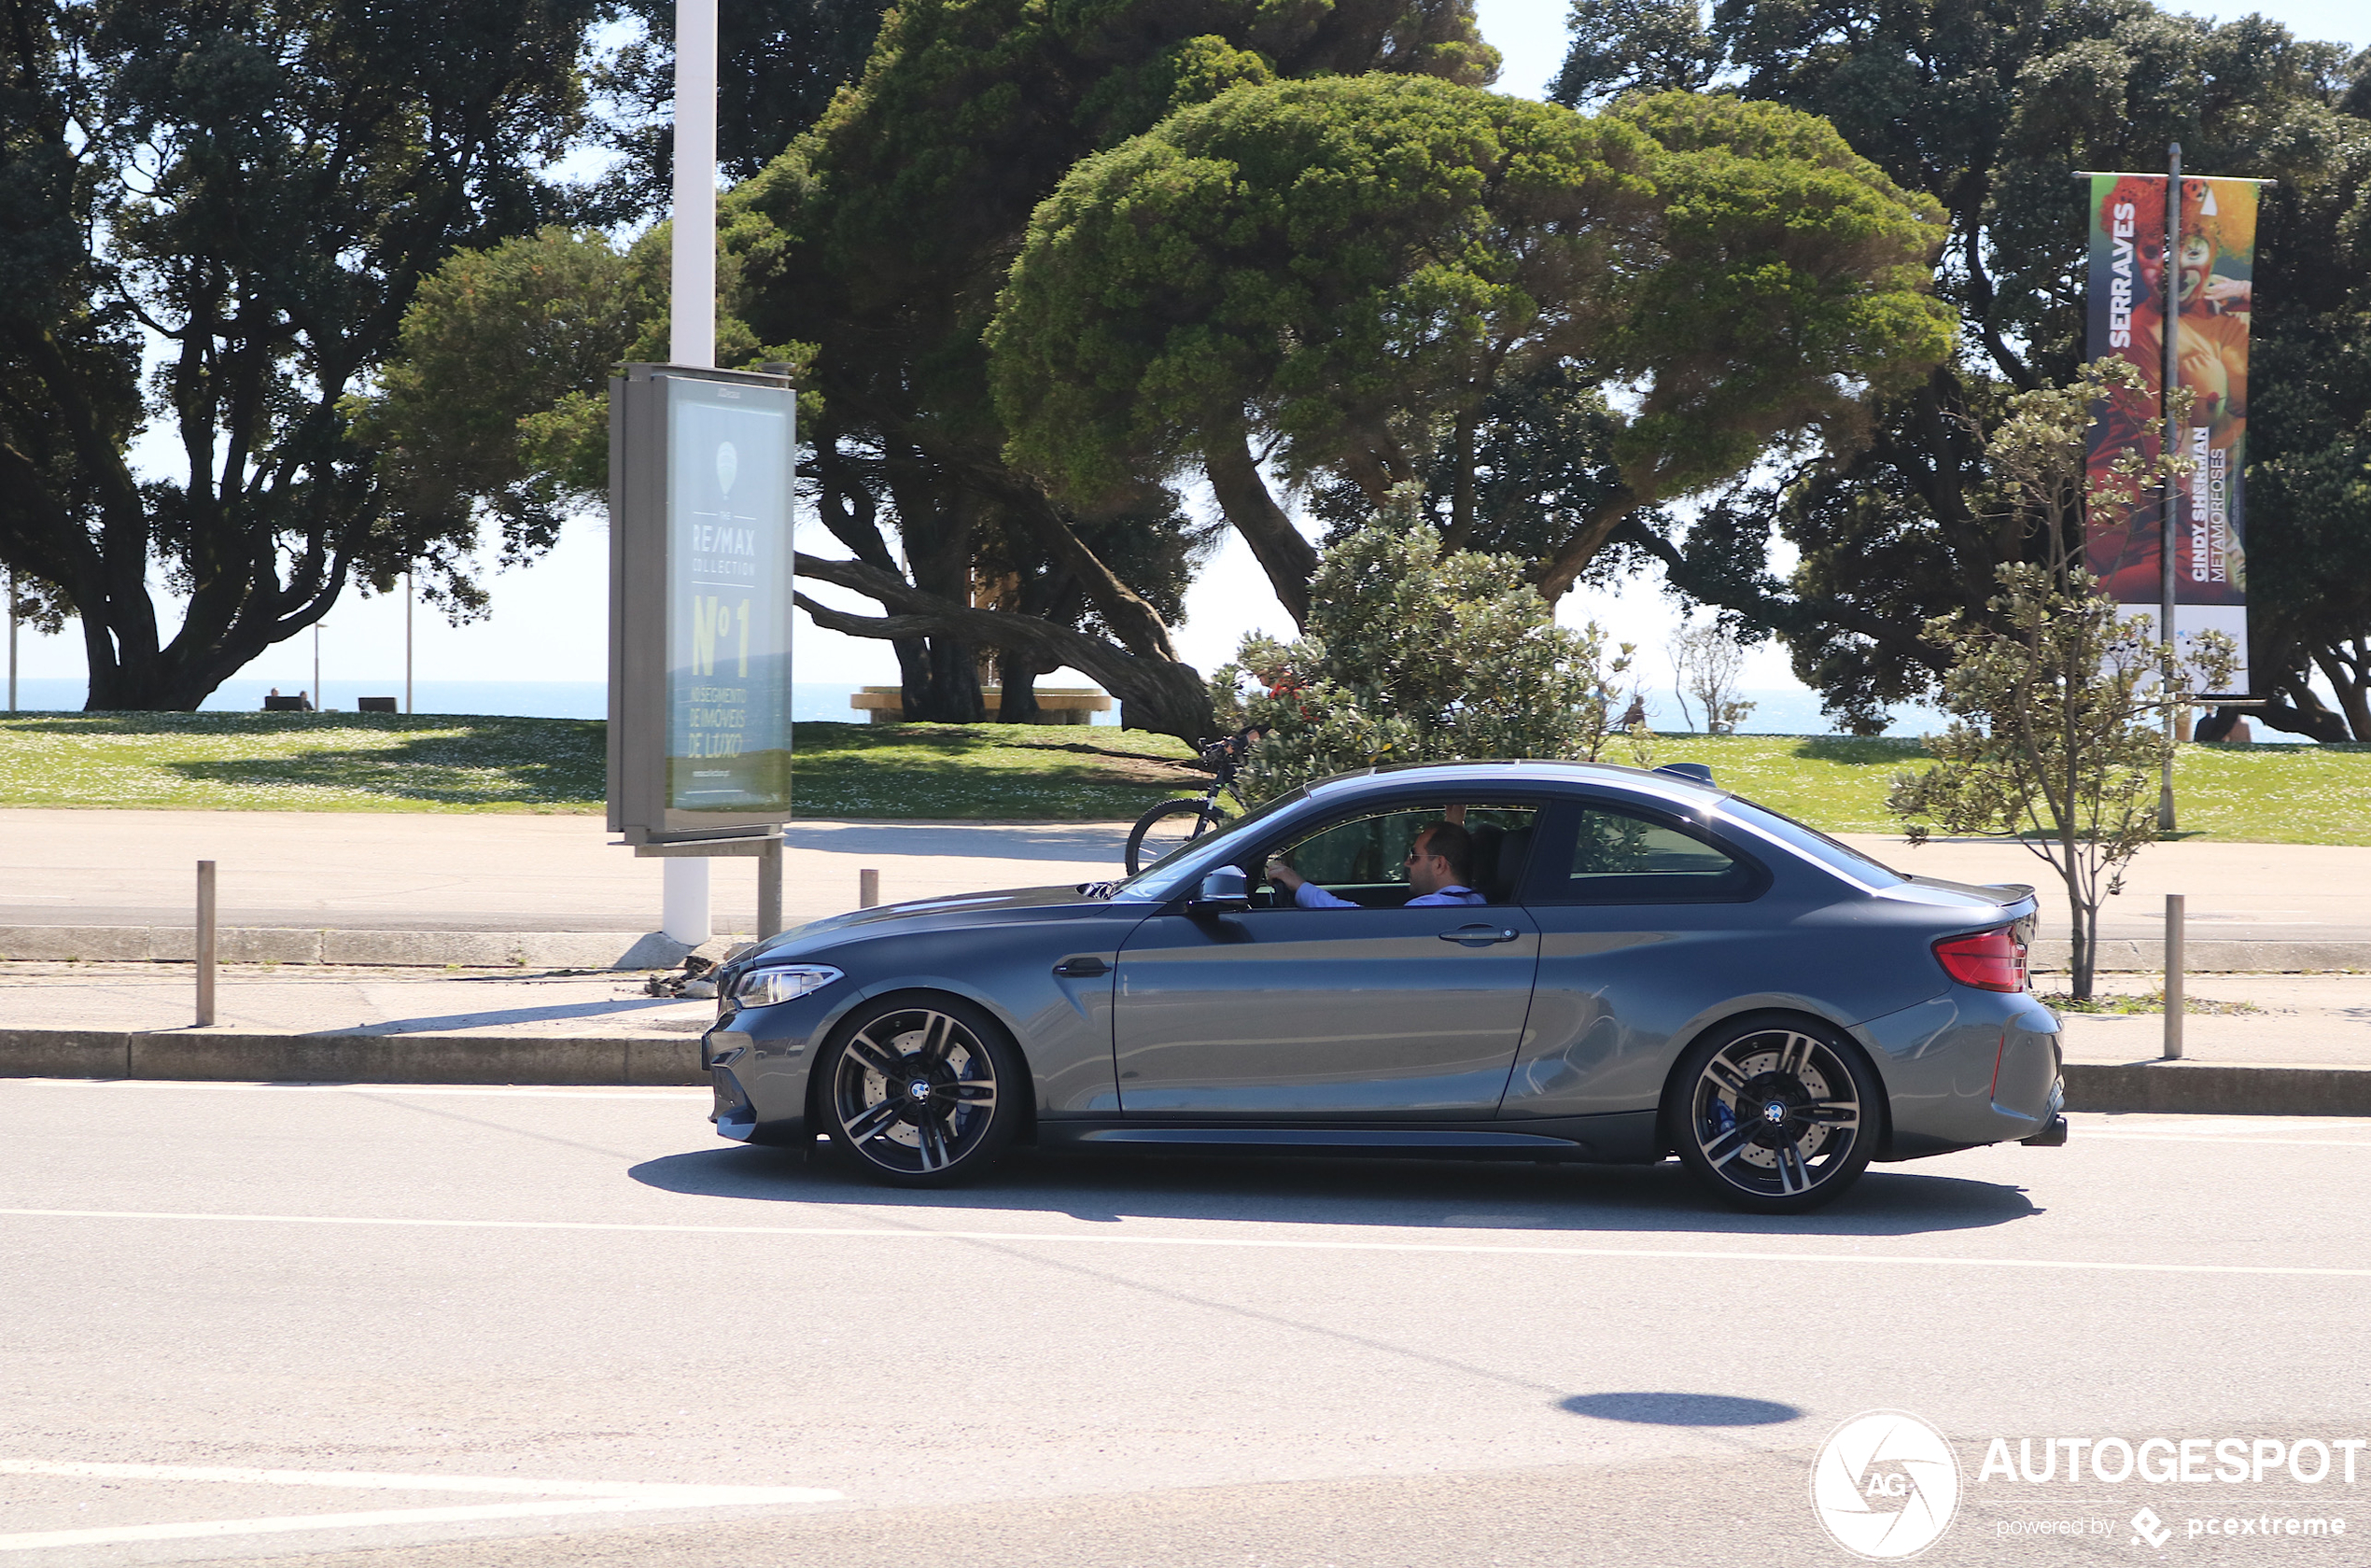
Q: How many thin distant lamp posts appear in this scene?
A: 3